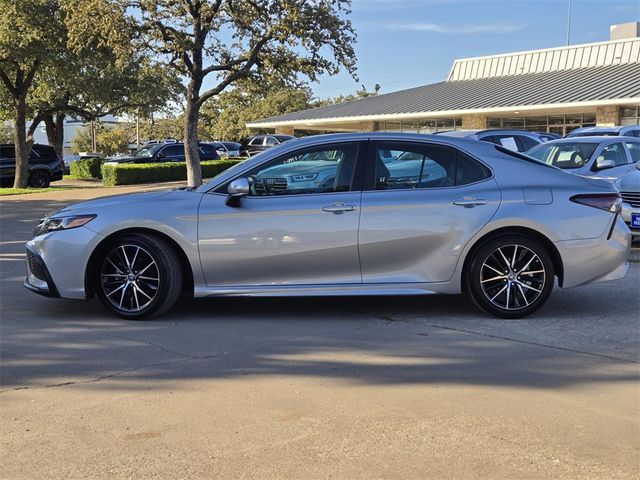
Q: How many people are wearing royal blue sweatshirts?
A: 0